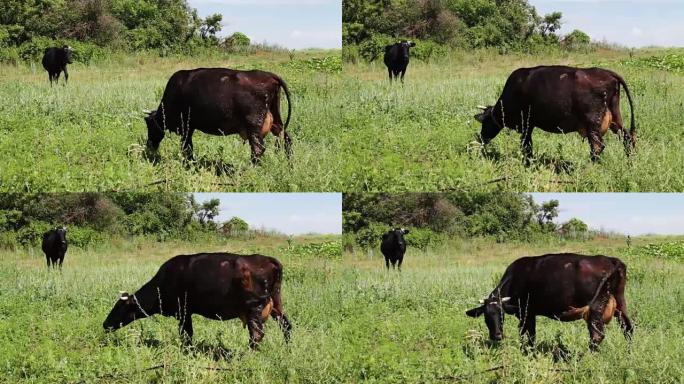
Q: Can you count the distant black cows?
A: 4